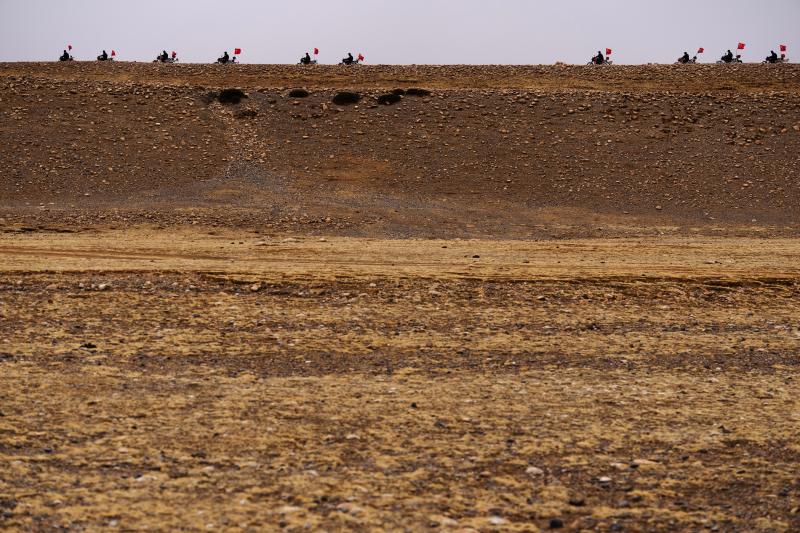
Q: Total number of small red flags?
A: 10